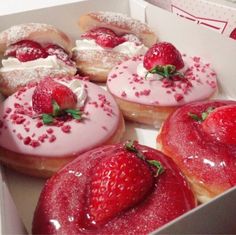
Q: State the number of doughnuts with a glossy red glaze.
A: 2